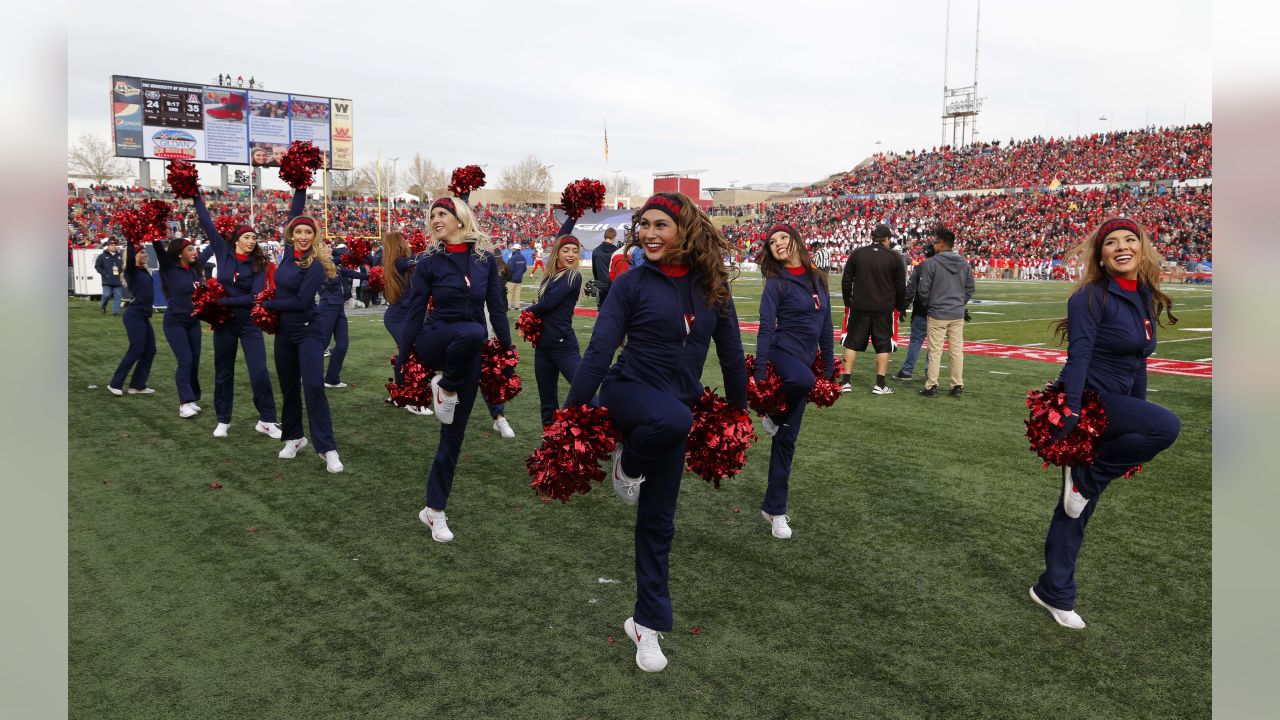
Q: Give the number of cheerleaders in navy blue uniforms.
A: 11